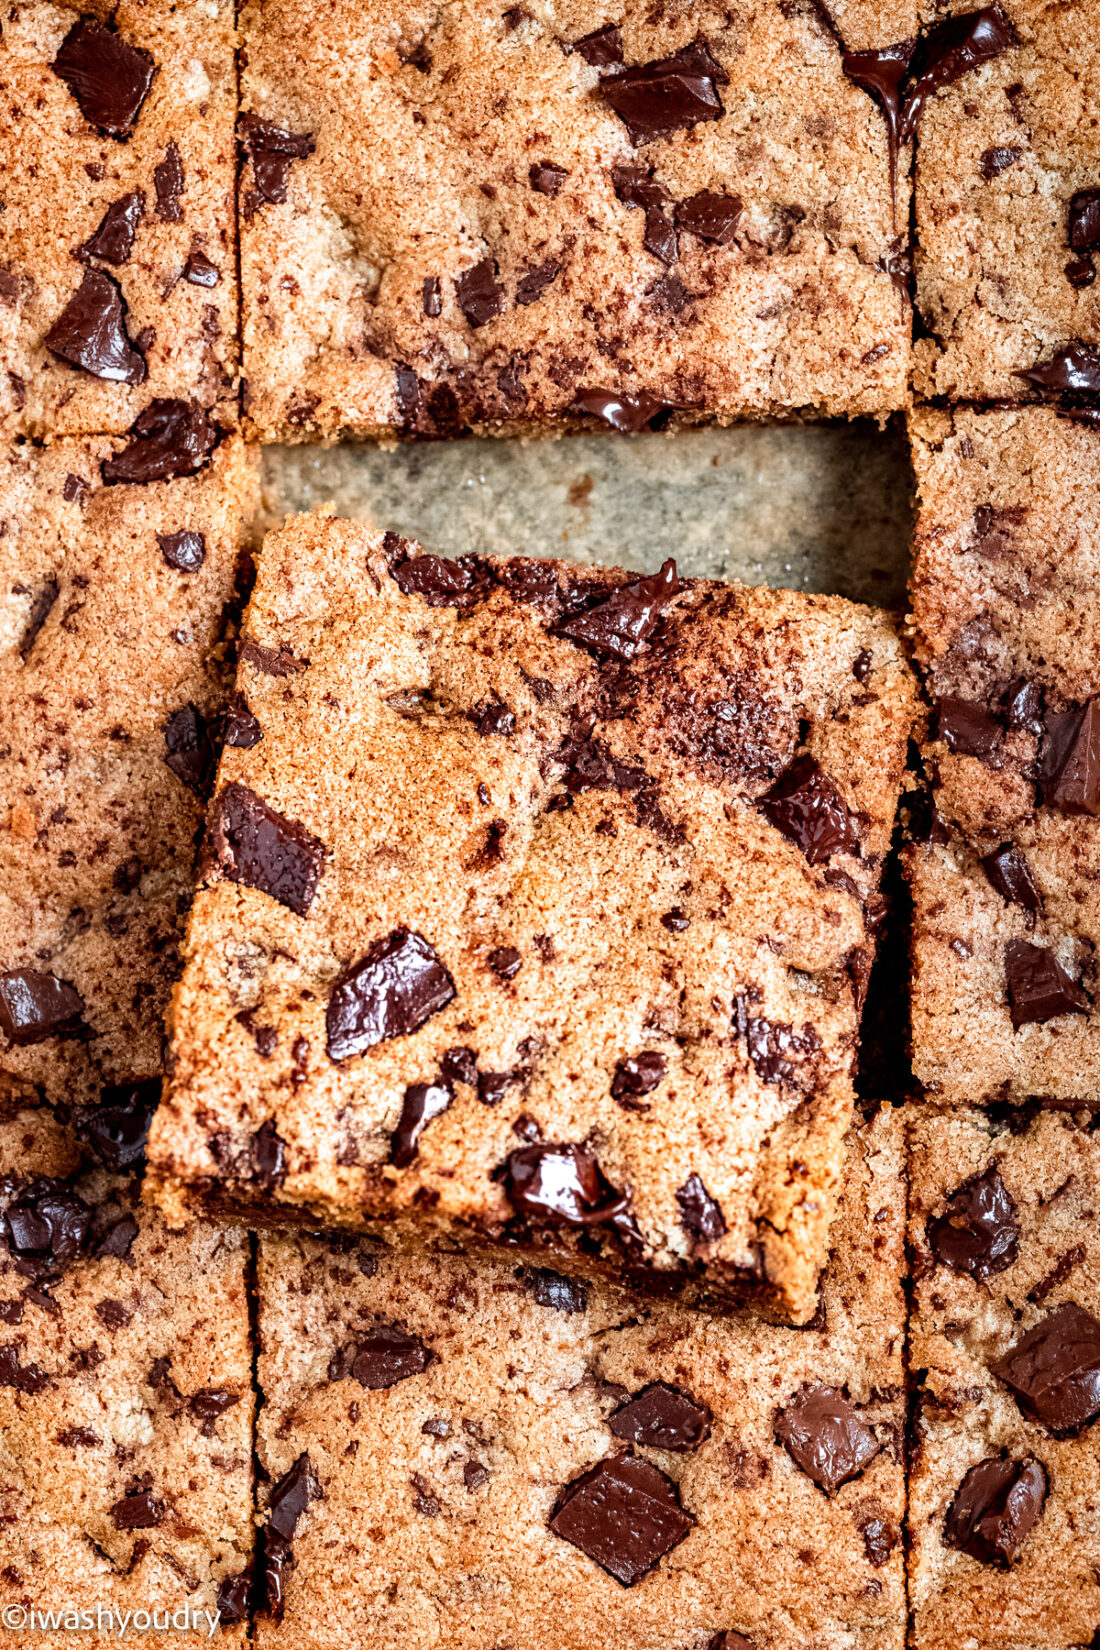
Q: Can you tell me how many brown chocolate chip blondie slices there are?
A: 9